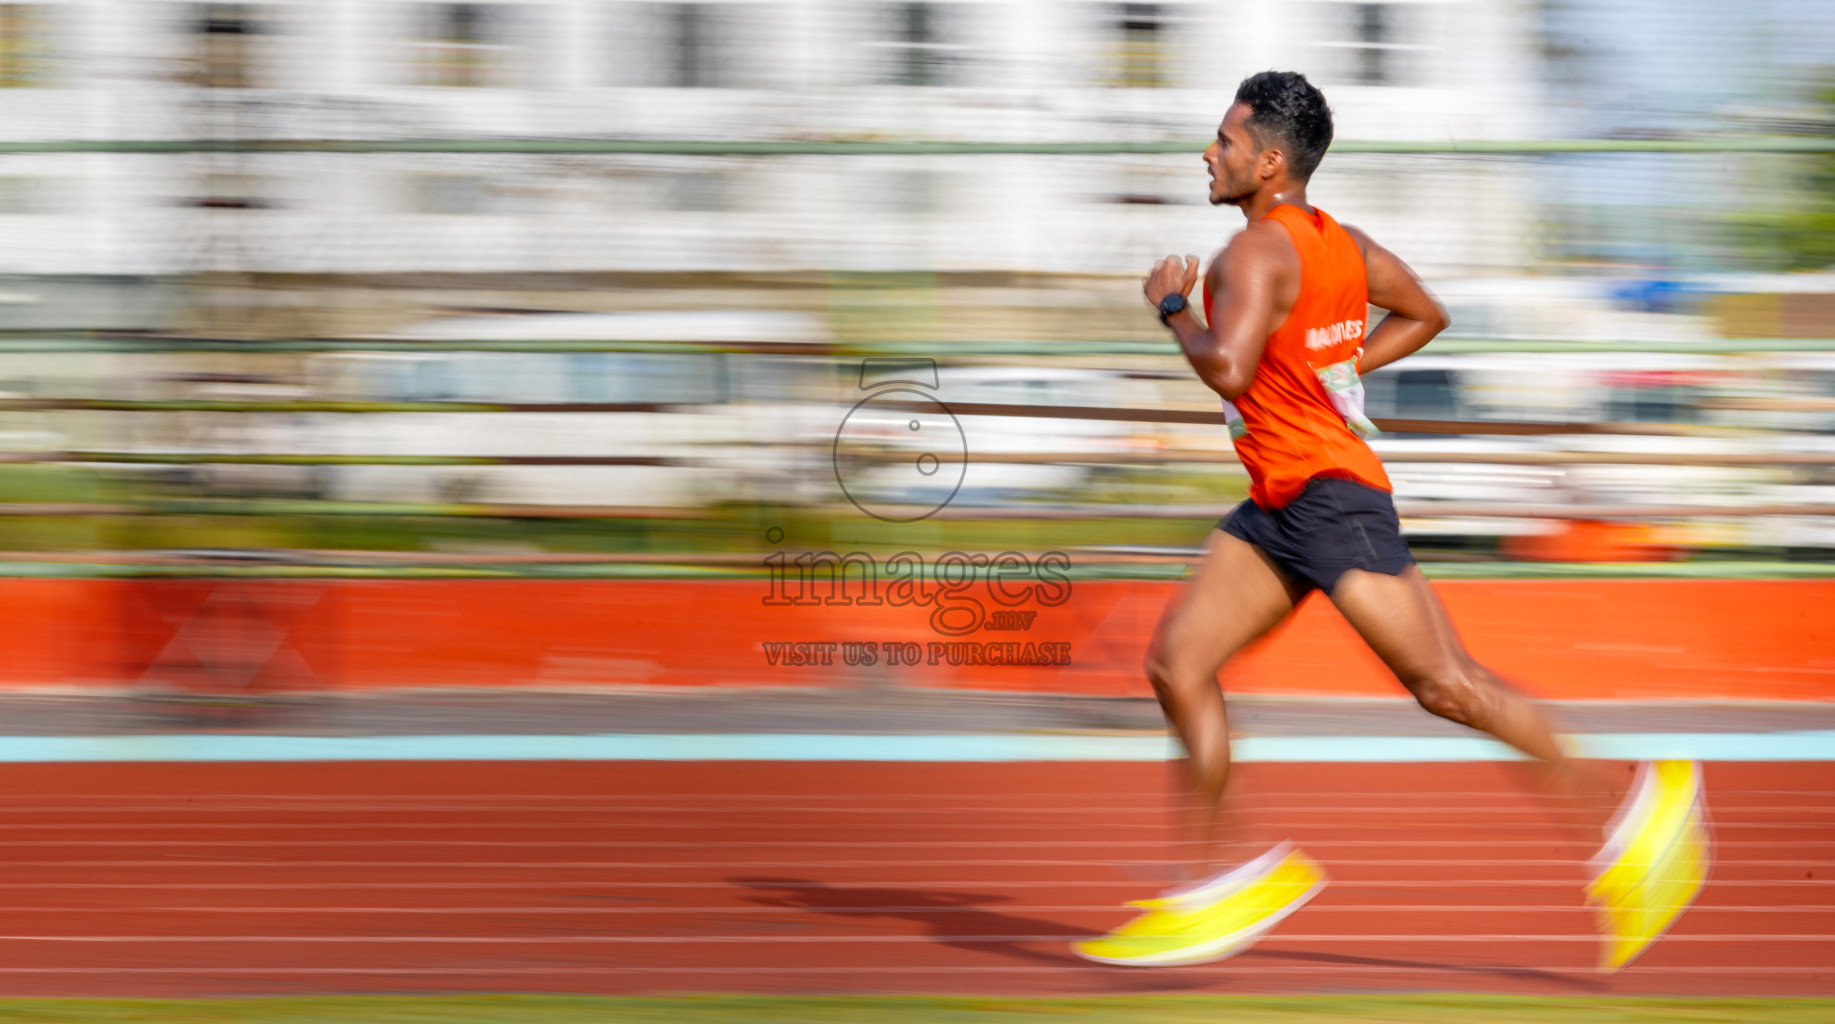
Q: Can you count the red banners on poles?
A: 0